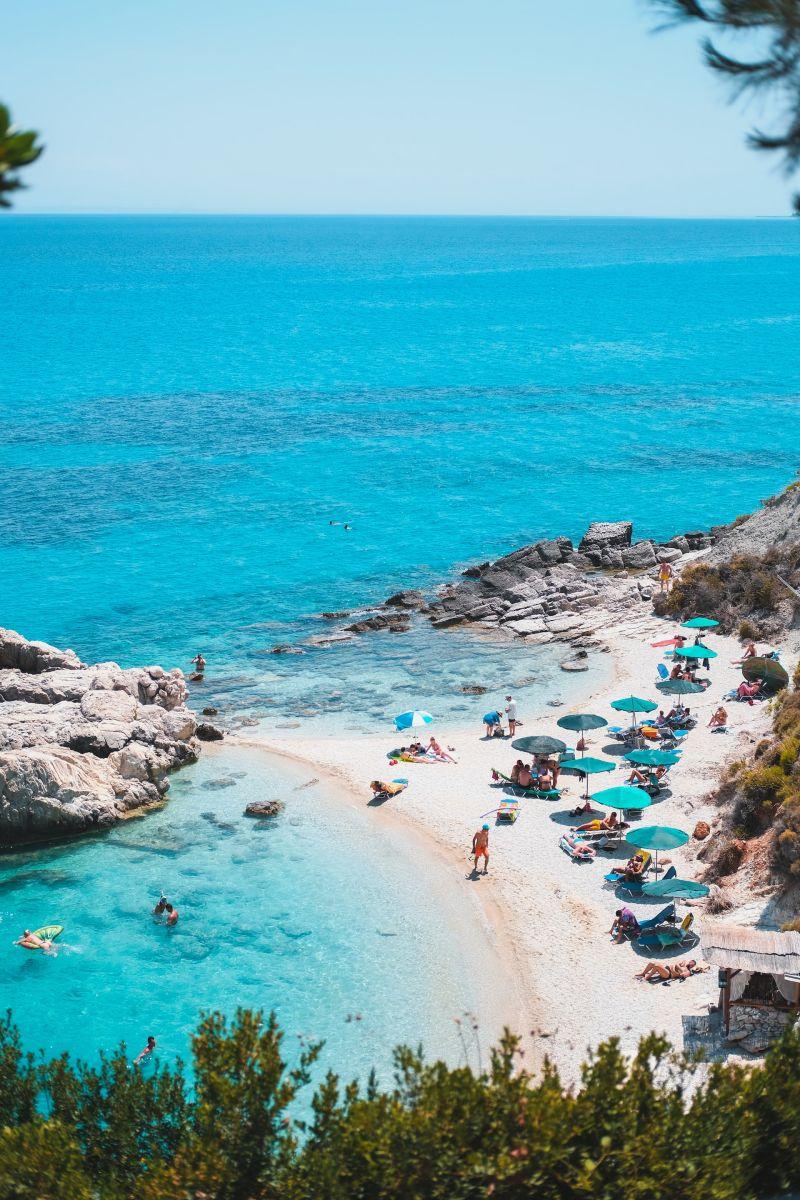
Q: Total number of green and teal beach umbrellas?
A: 12